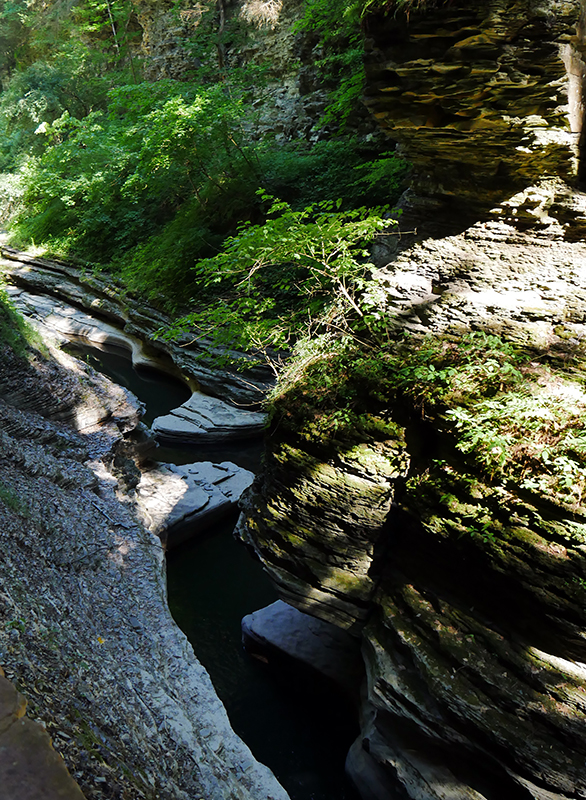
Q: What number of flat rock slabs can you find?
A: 3